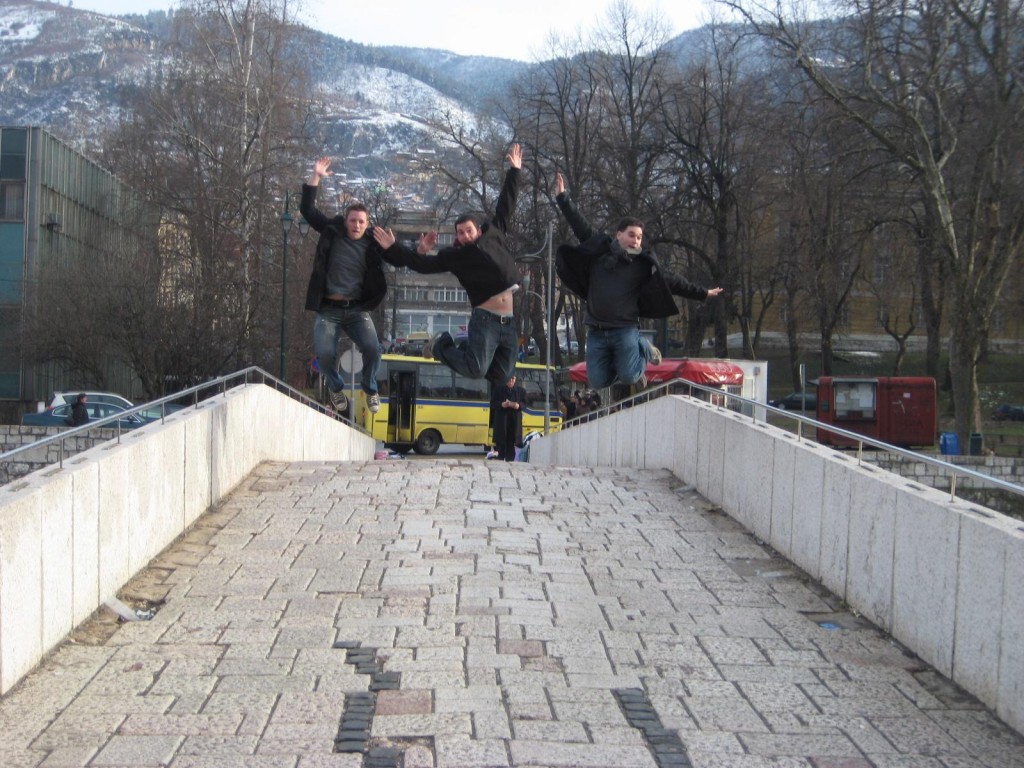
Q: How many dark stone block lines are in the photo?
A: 2